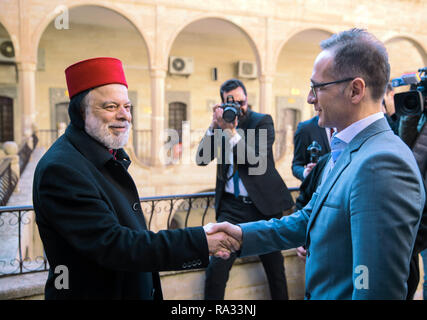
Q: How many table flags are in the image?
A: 0